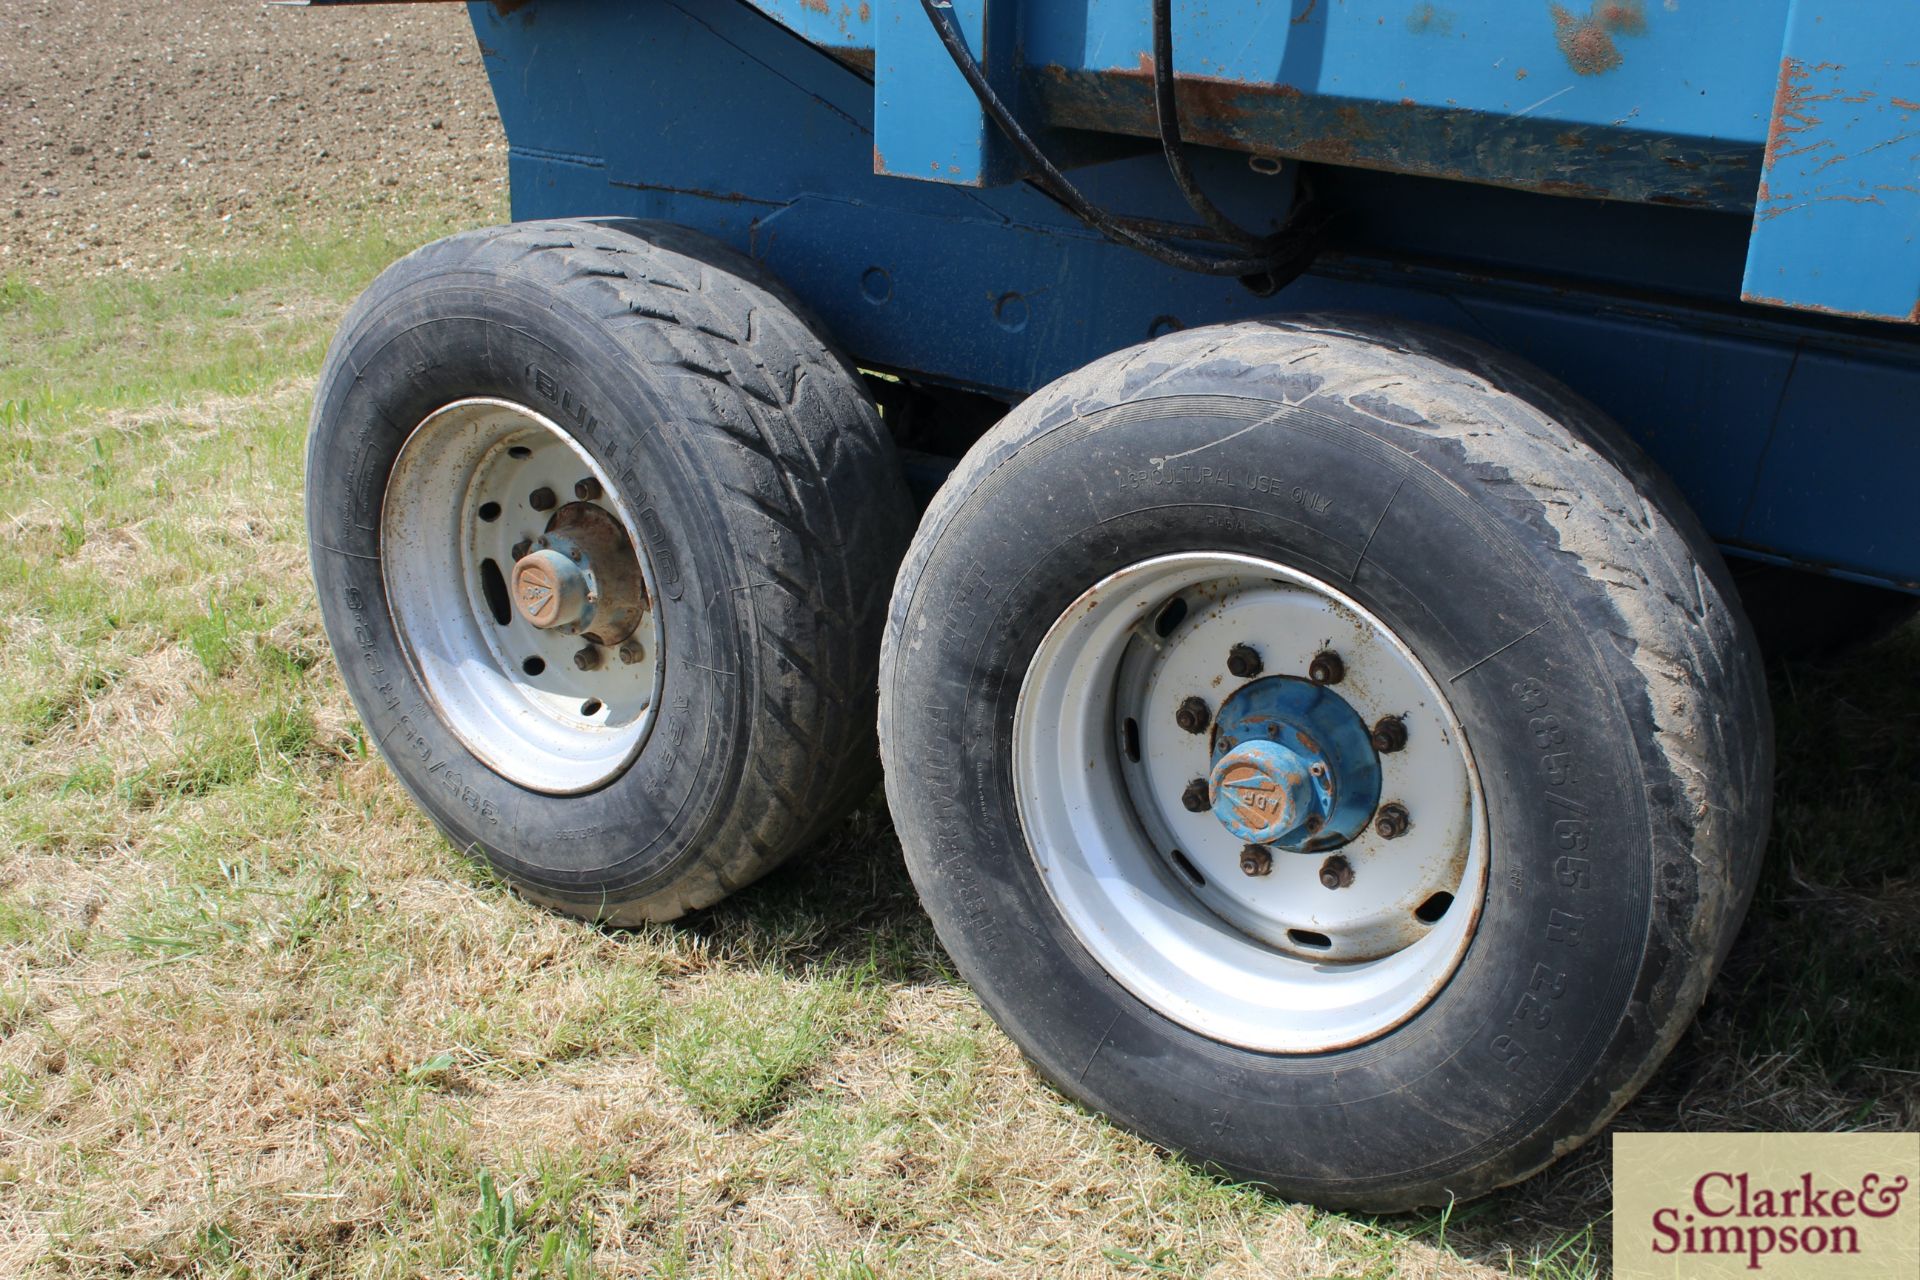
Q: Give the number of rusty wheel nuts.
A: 13